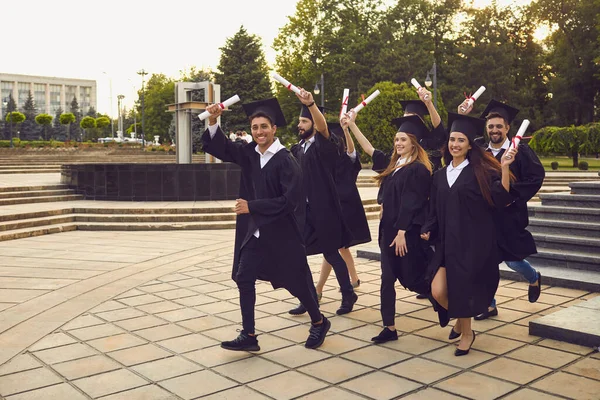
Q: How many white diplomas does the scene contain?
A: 7